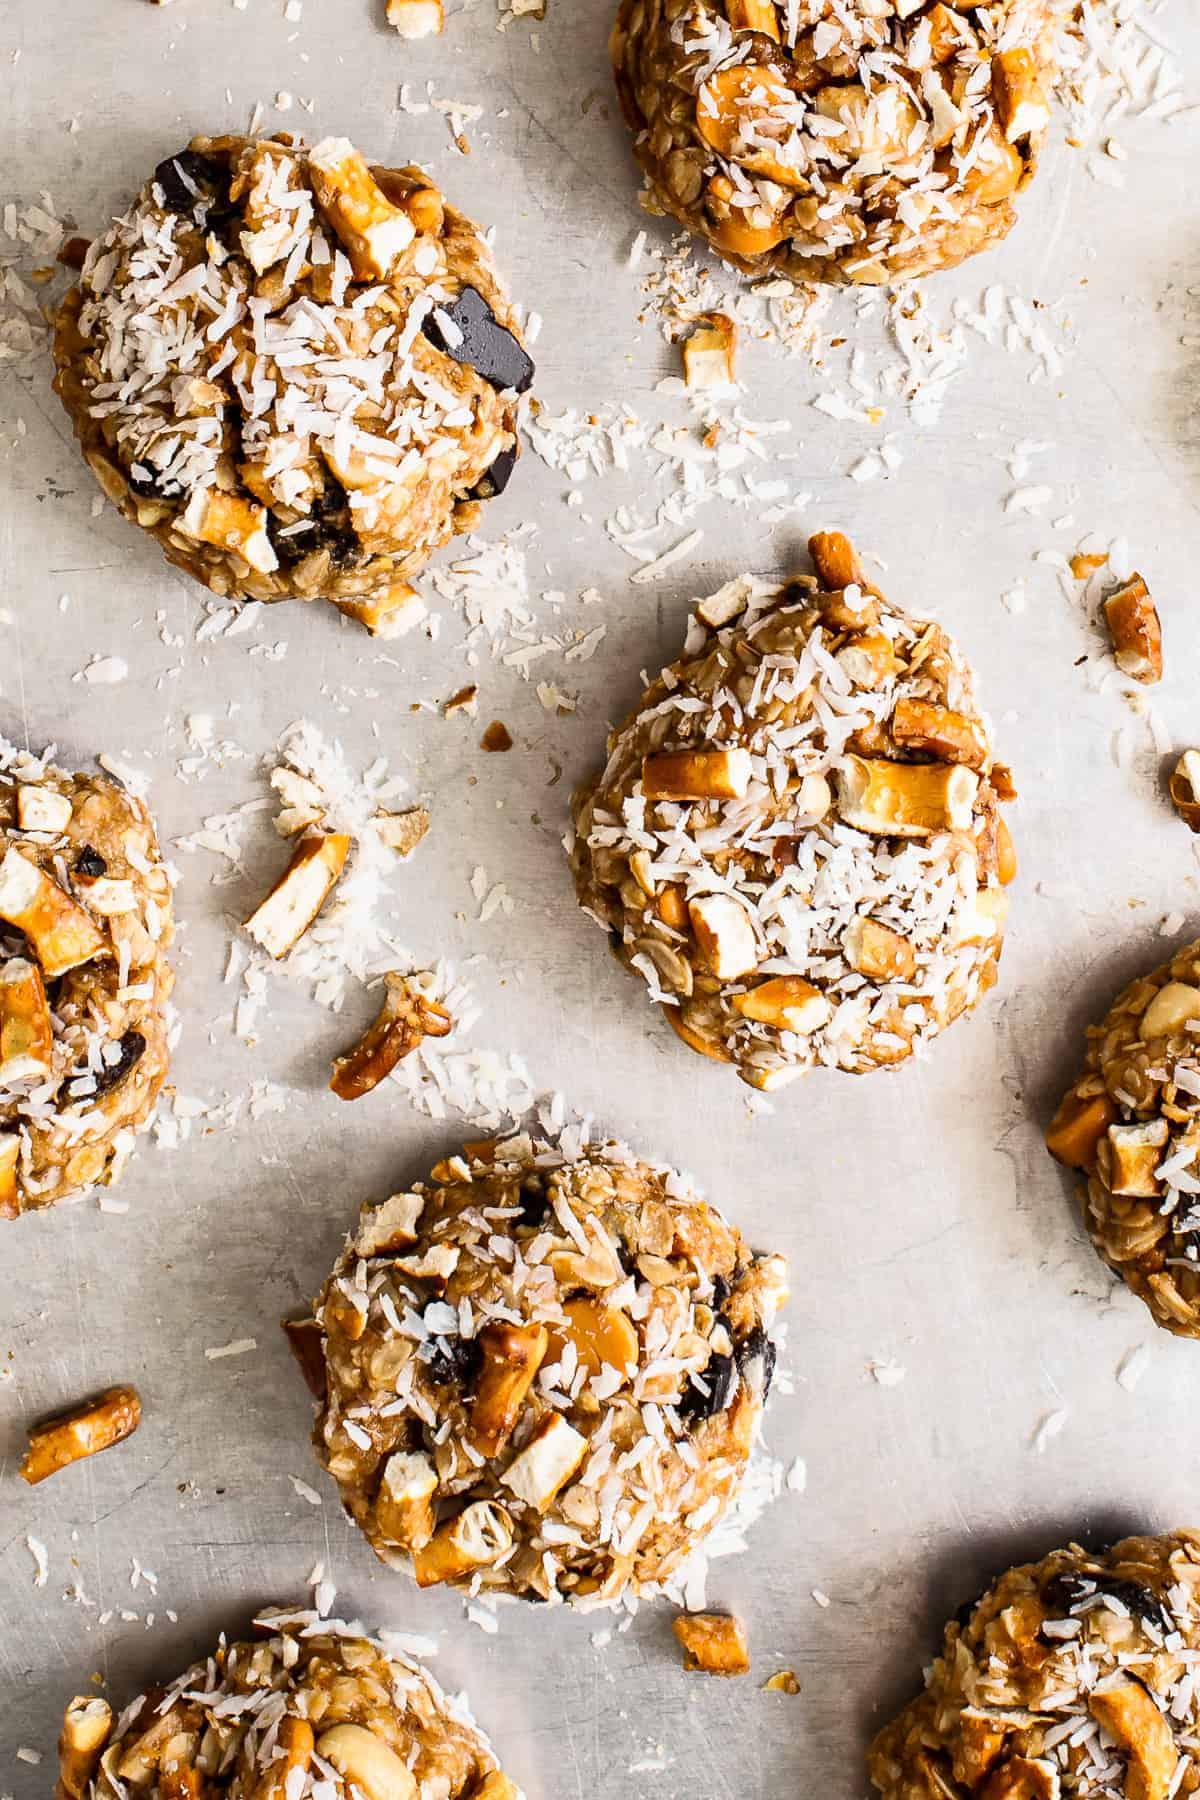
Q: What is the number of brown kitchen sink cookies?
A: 8